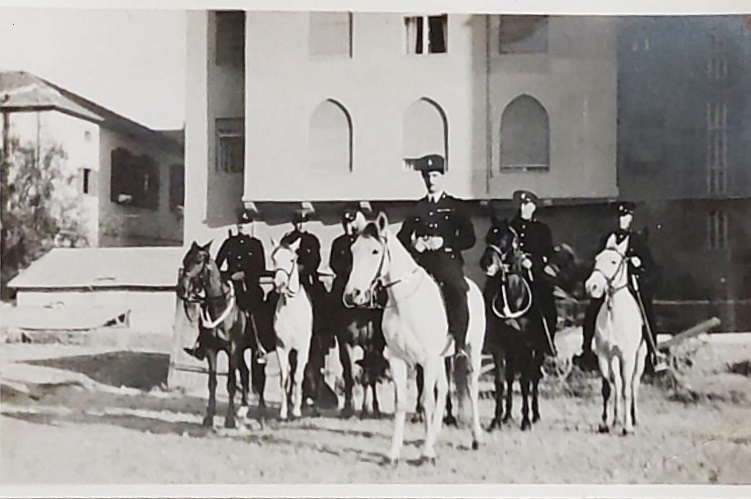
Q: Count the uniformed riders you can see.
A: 6